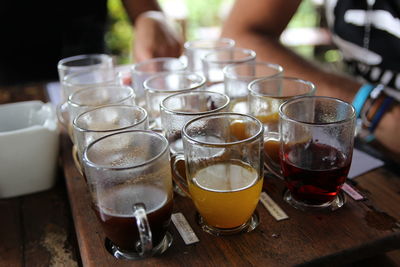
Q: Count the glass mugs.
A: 14